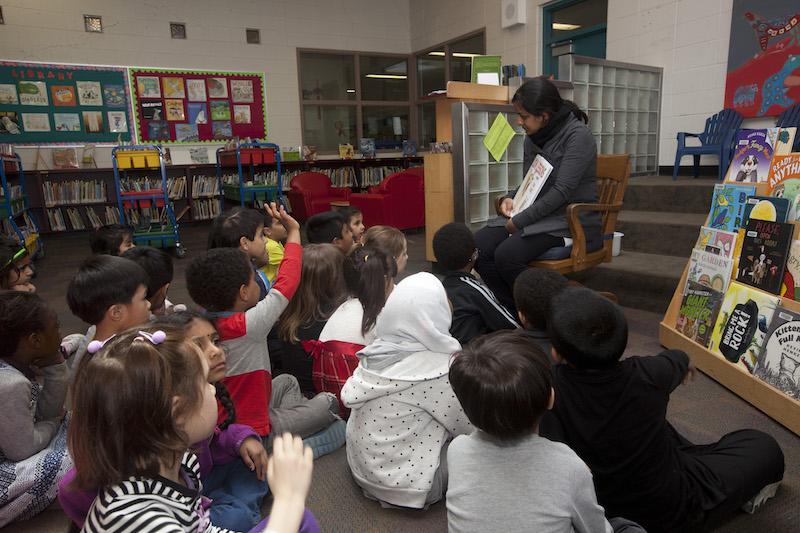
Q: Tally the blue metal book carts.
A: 3